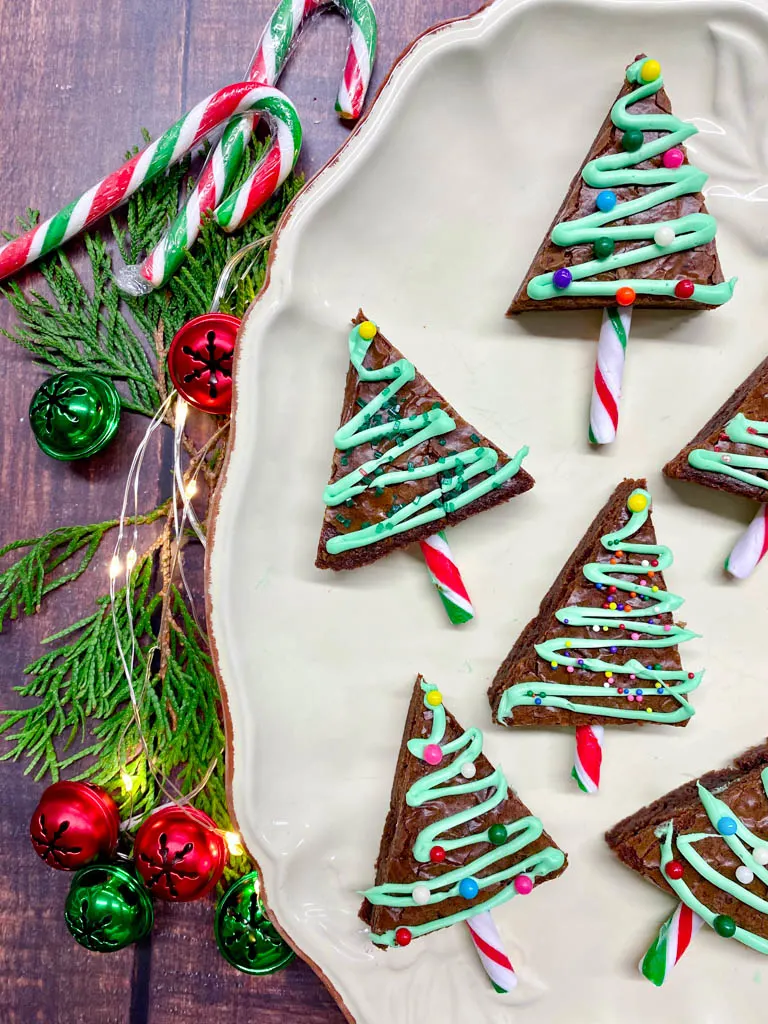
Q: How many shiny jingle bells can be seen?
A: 6